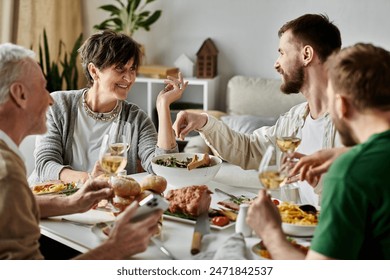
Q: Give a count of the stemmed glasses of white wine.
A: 4